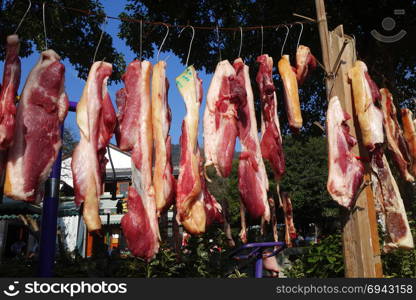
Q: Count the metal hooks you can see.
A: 11